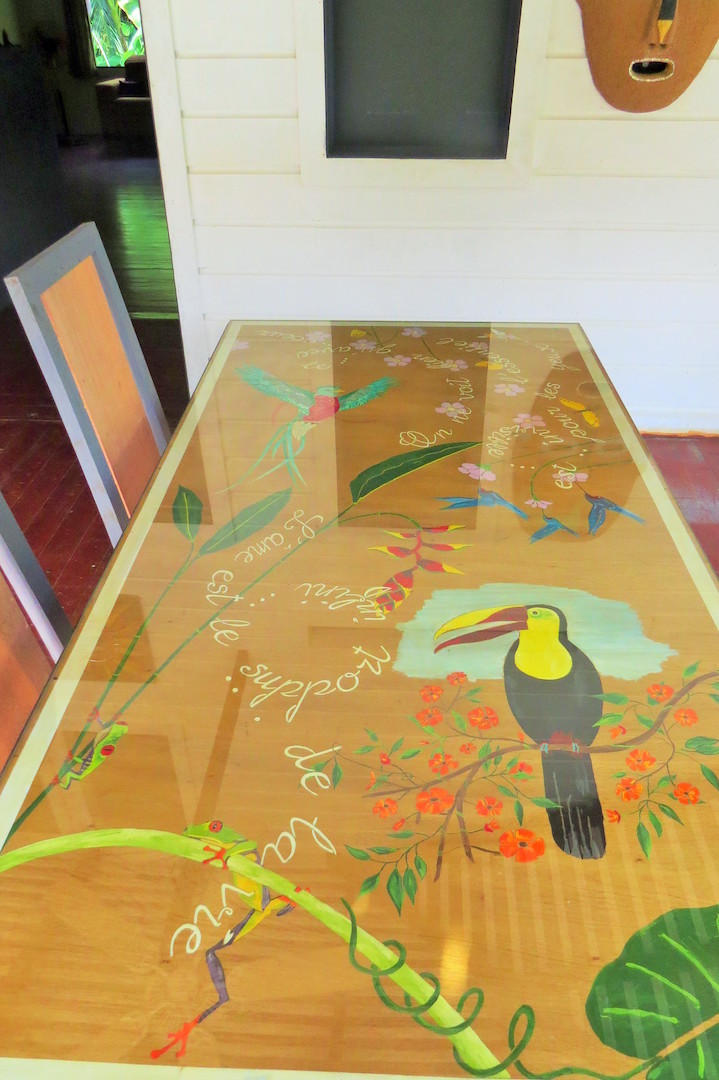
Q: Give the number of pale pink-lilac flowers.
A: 13